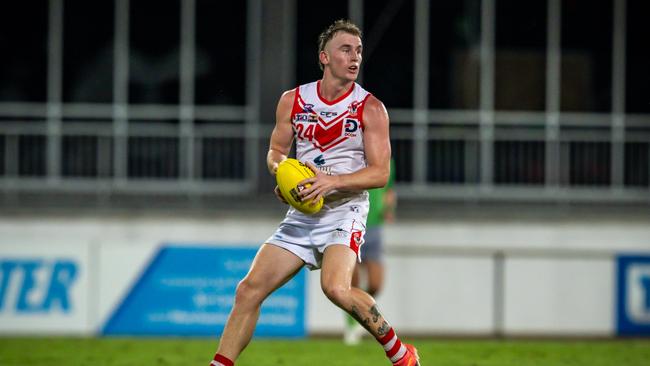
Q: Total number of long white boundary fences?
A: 1